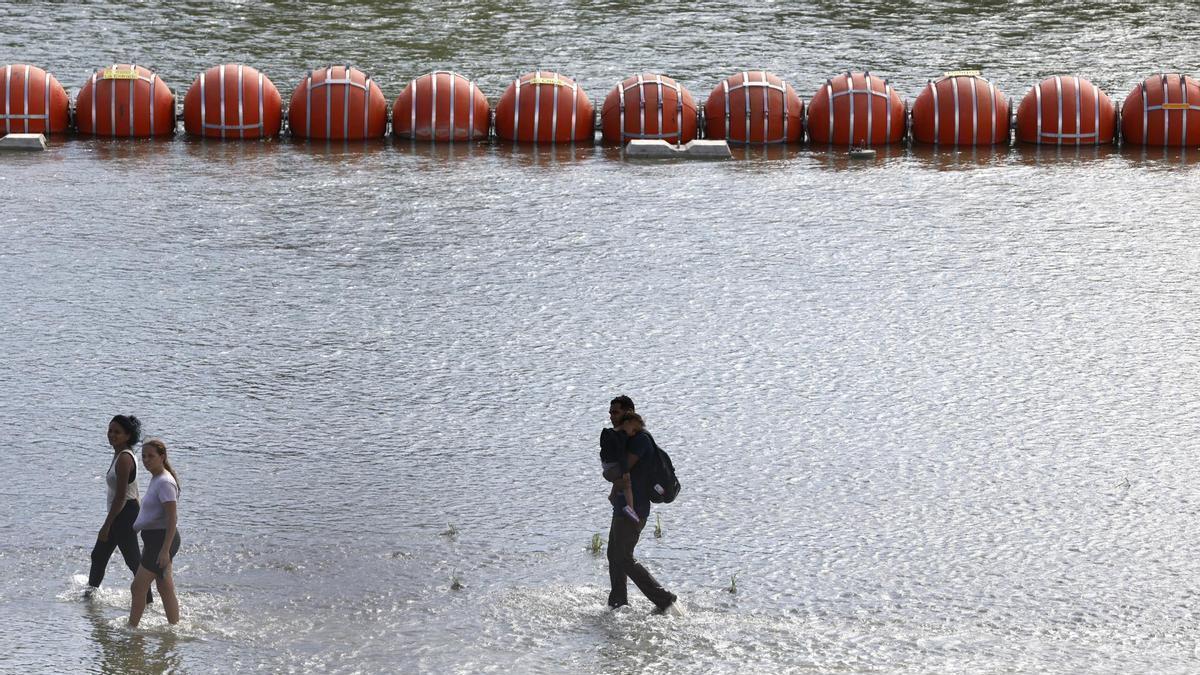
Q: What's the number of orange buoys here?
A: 12